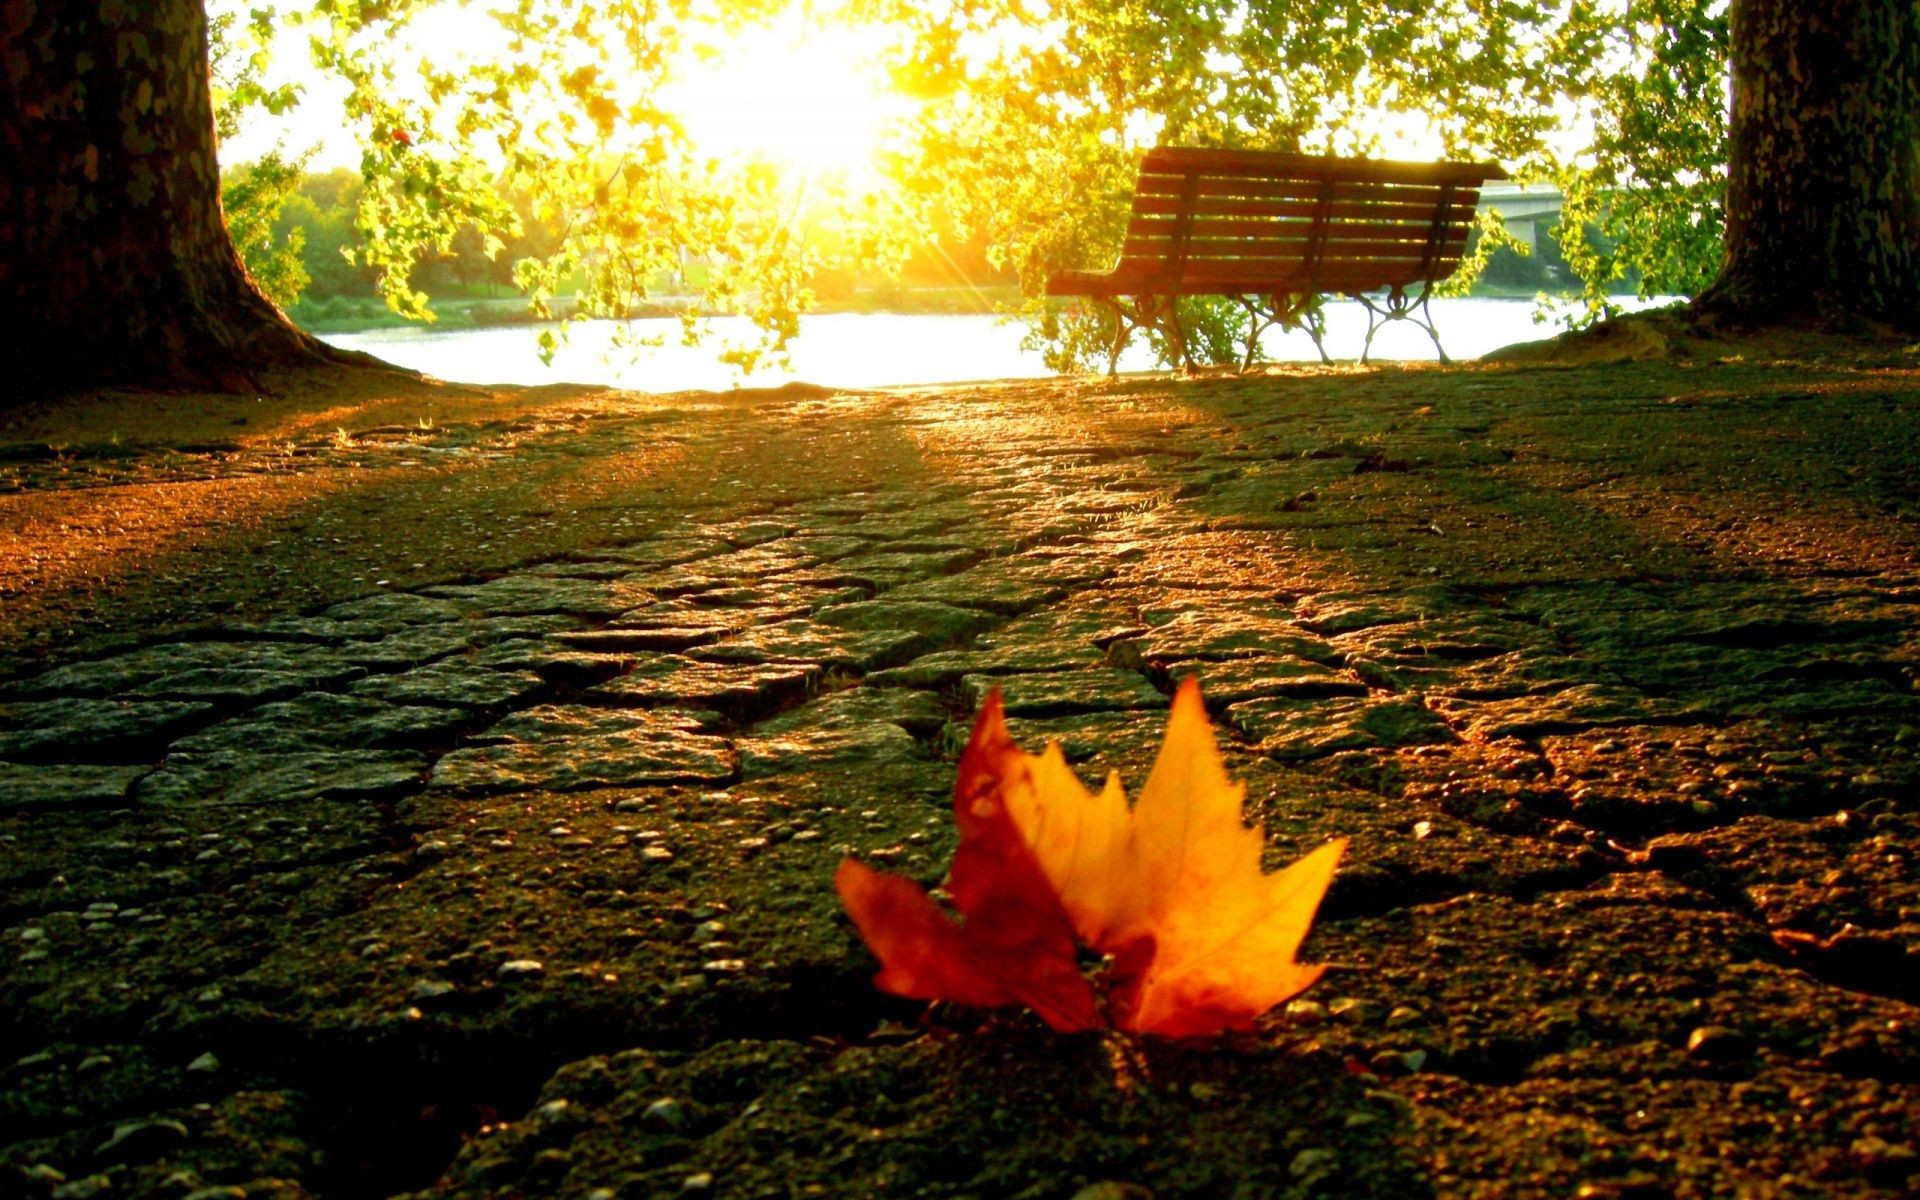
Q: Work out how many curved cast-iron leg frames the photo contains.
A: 3